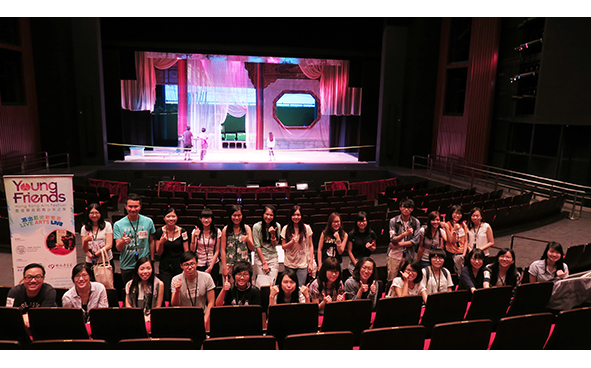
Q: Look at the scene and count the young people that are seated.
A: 13